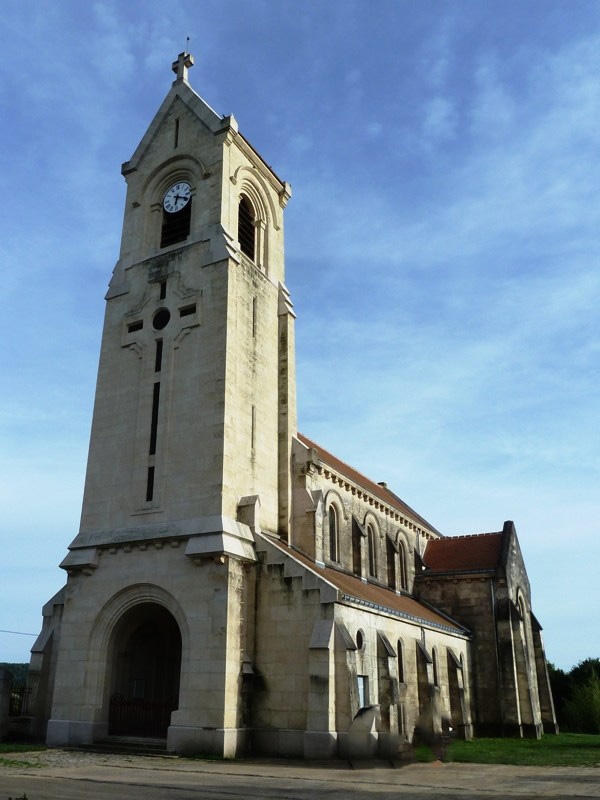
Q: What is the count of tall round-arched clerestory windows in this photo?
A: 3